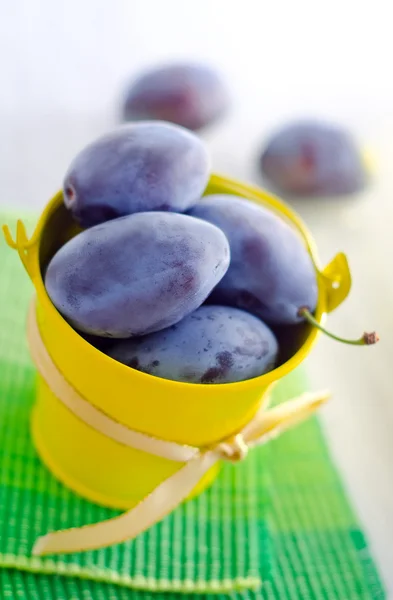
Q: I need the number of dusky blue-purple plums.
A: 6